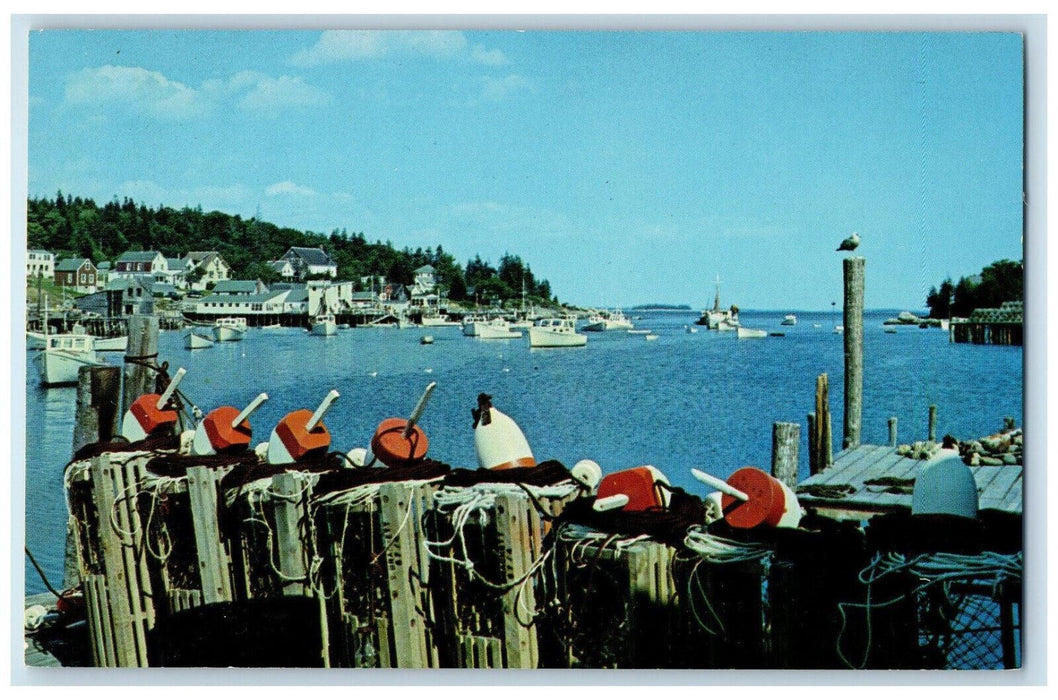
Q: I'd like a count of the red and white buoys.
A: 7